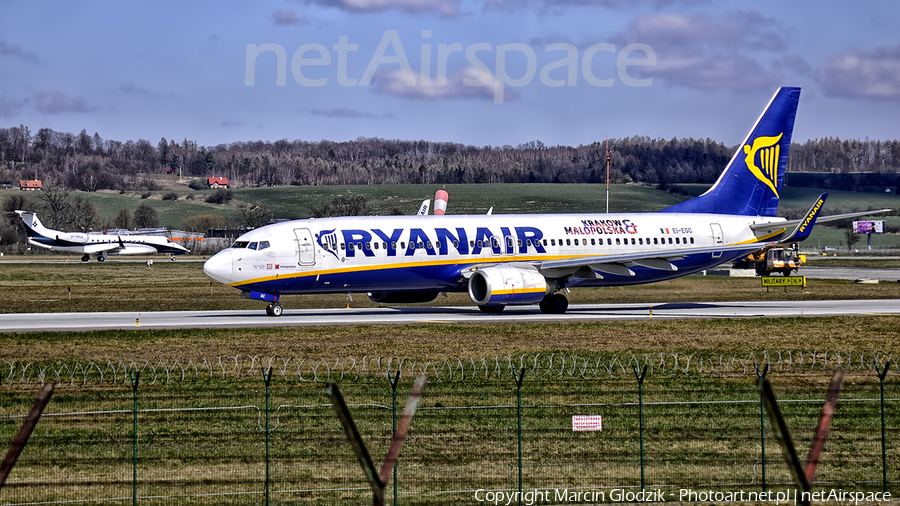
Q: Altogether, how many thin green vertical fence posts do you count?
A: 7